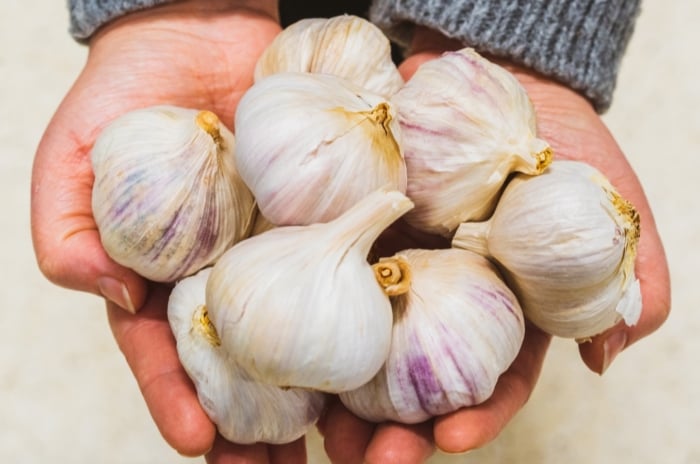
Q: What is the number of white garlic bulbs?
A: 8